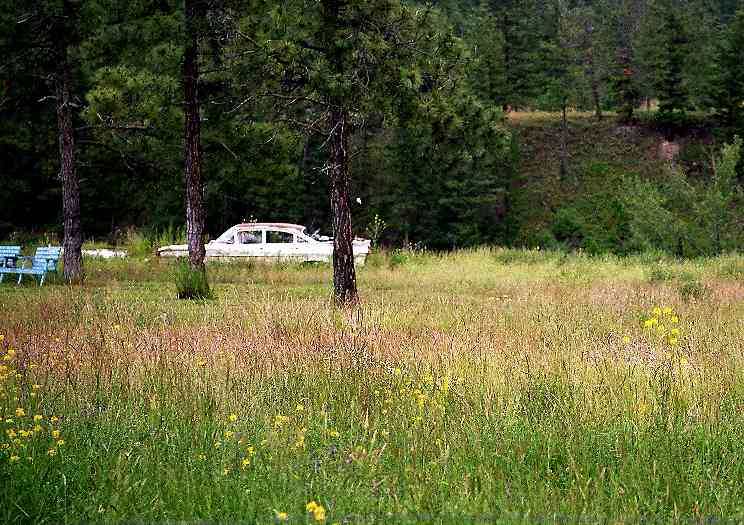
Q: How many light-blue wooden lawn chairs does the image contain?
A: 2